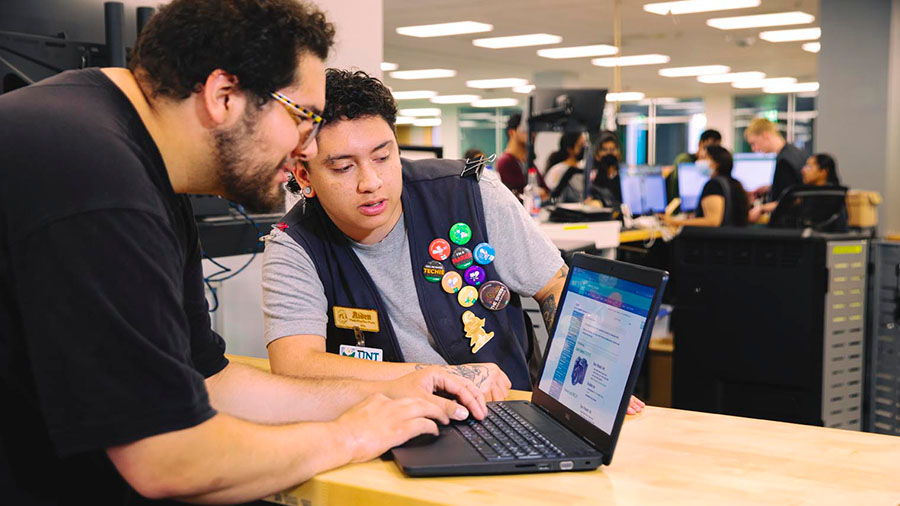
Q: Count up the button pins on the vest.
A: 9